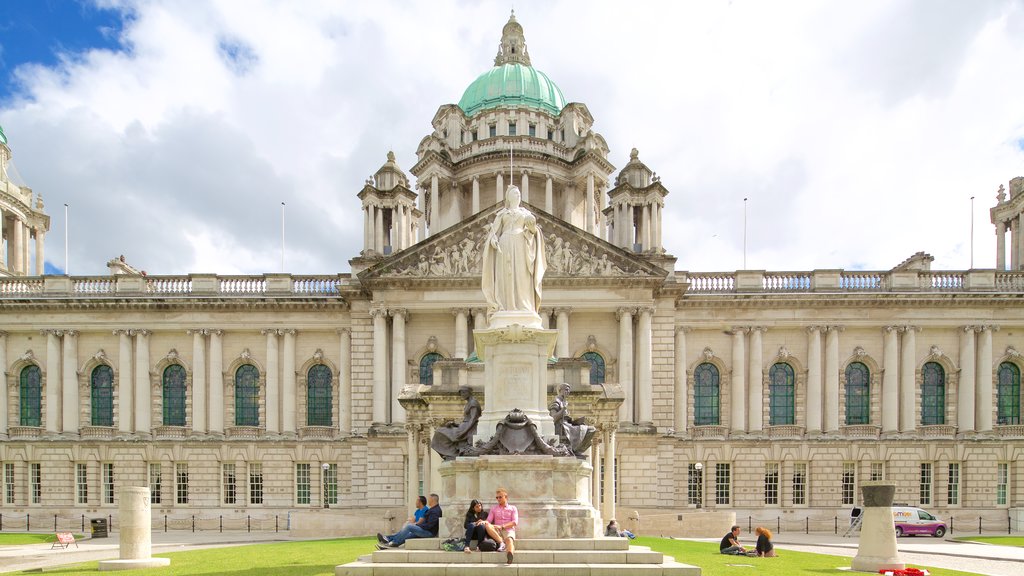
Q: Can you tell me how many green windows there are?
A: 12